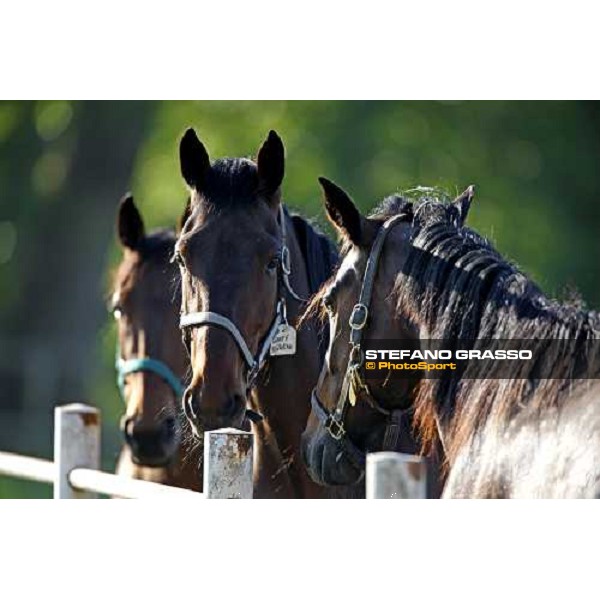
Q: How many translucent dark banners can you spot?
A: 1